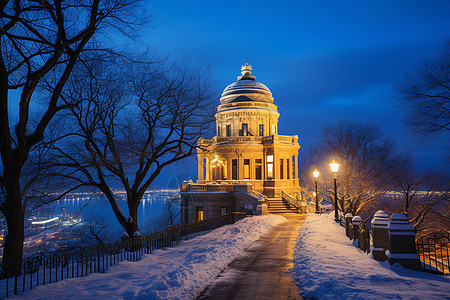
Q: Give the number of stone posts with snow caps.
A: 4